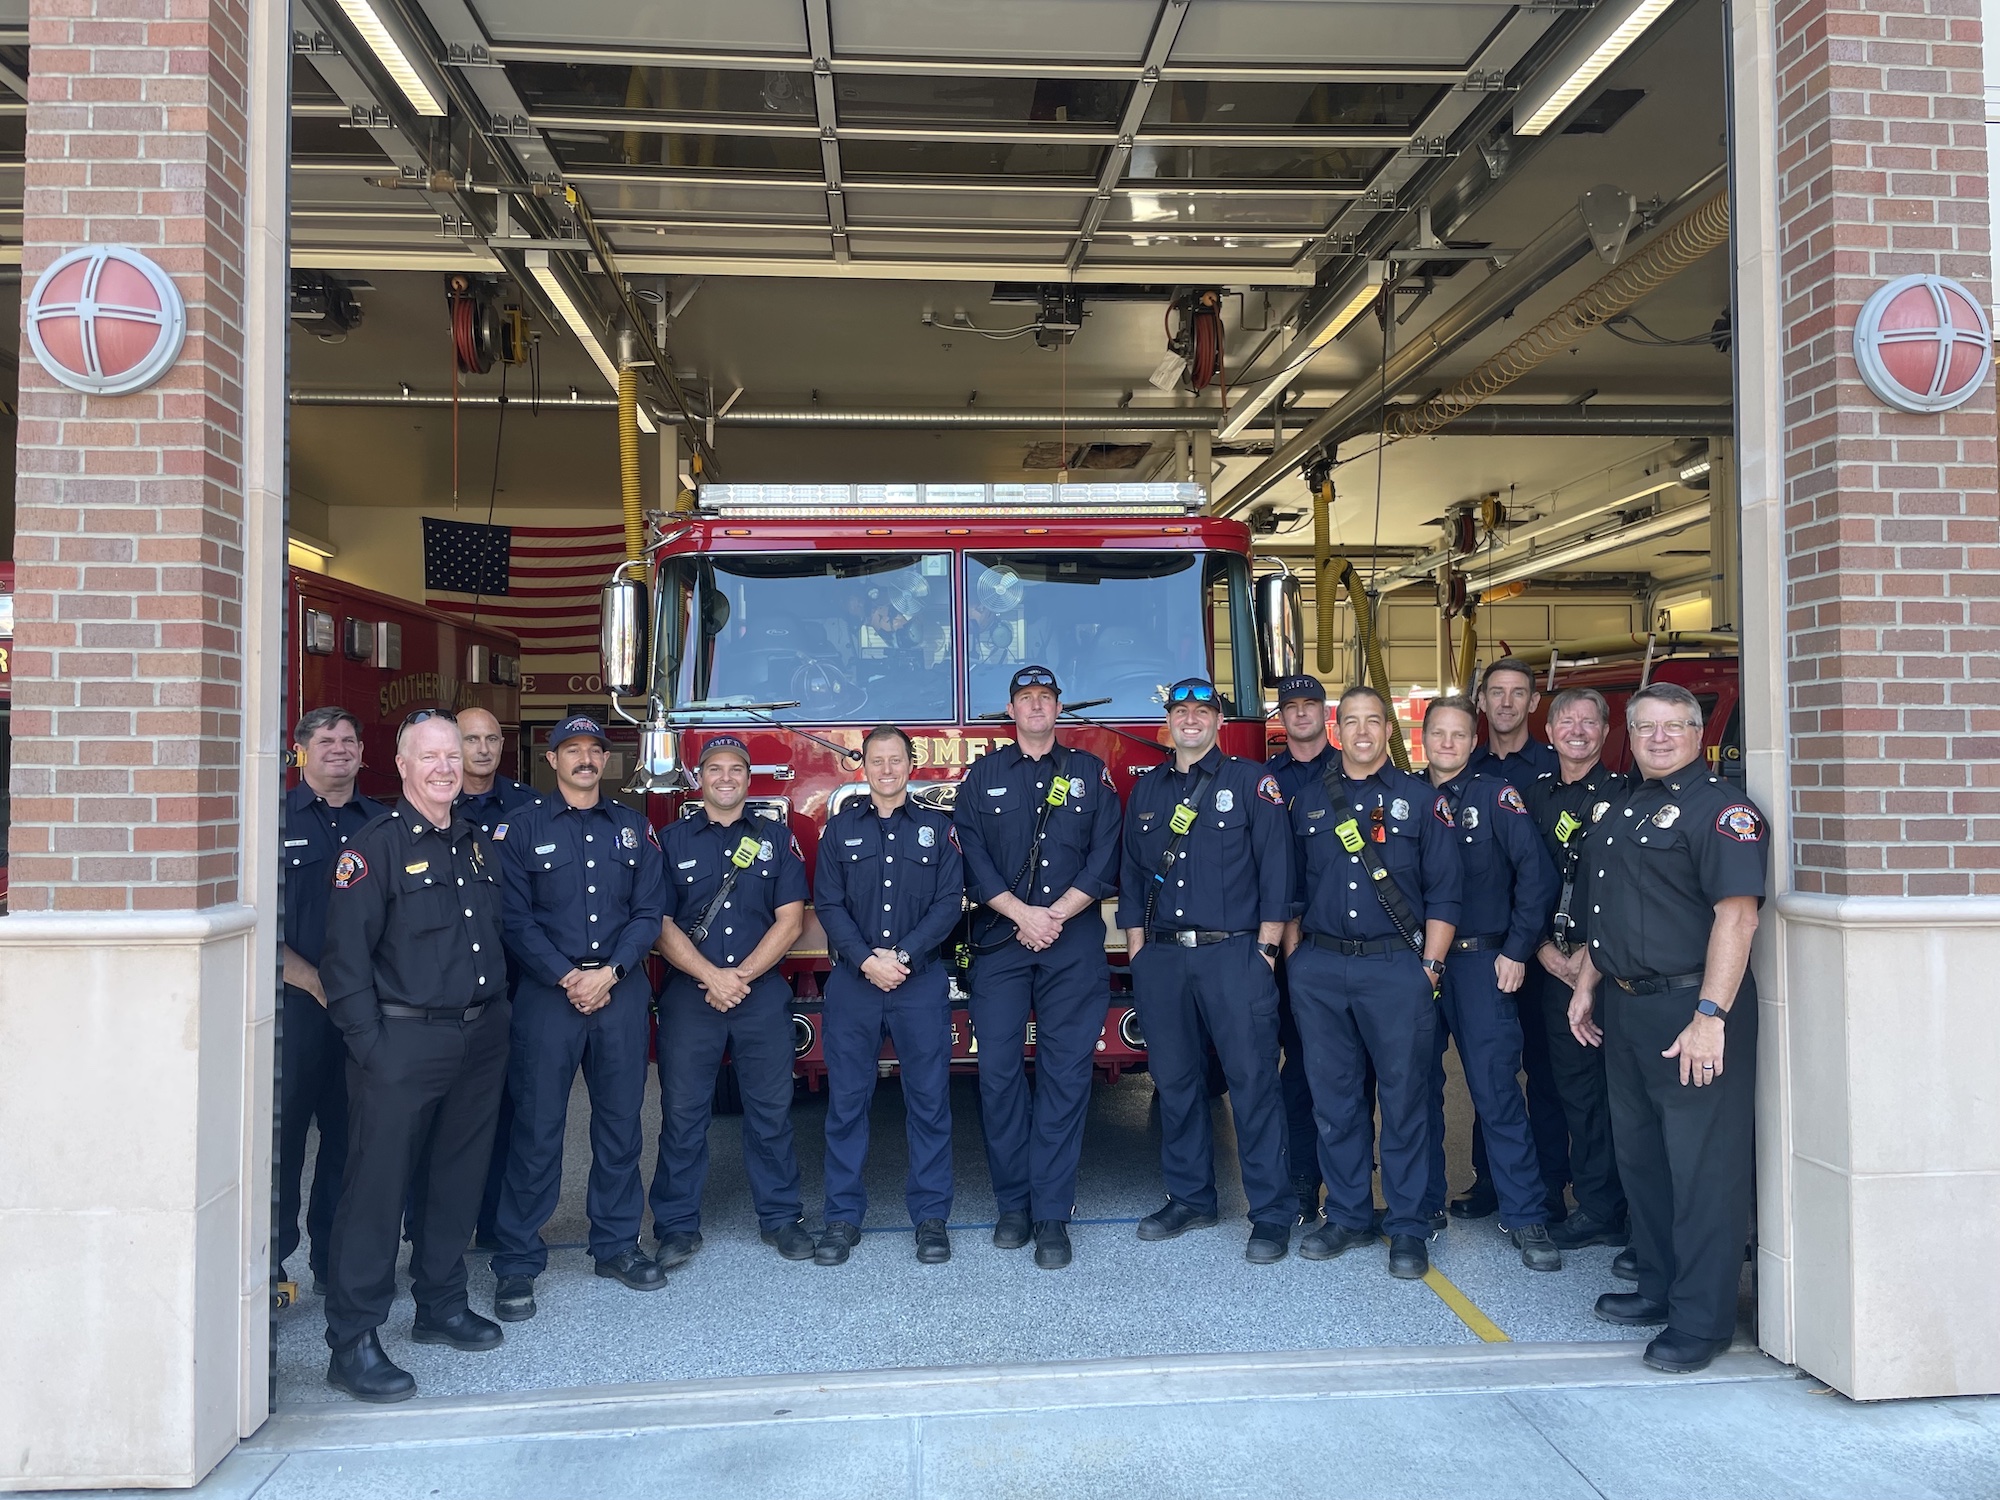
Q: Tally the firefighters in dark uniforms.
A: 14